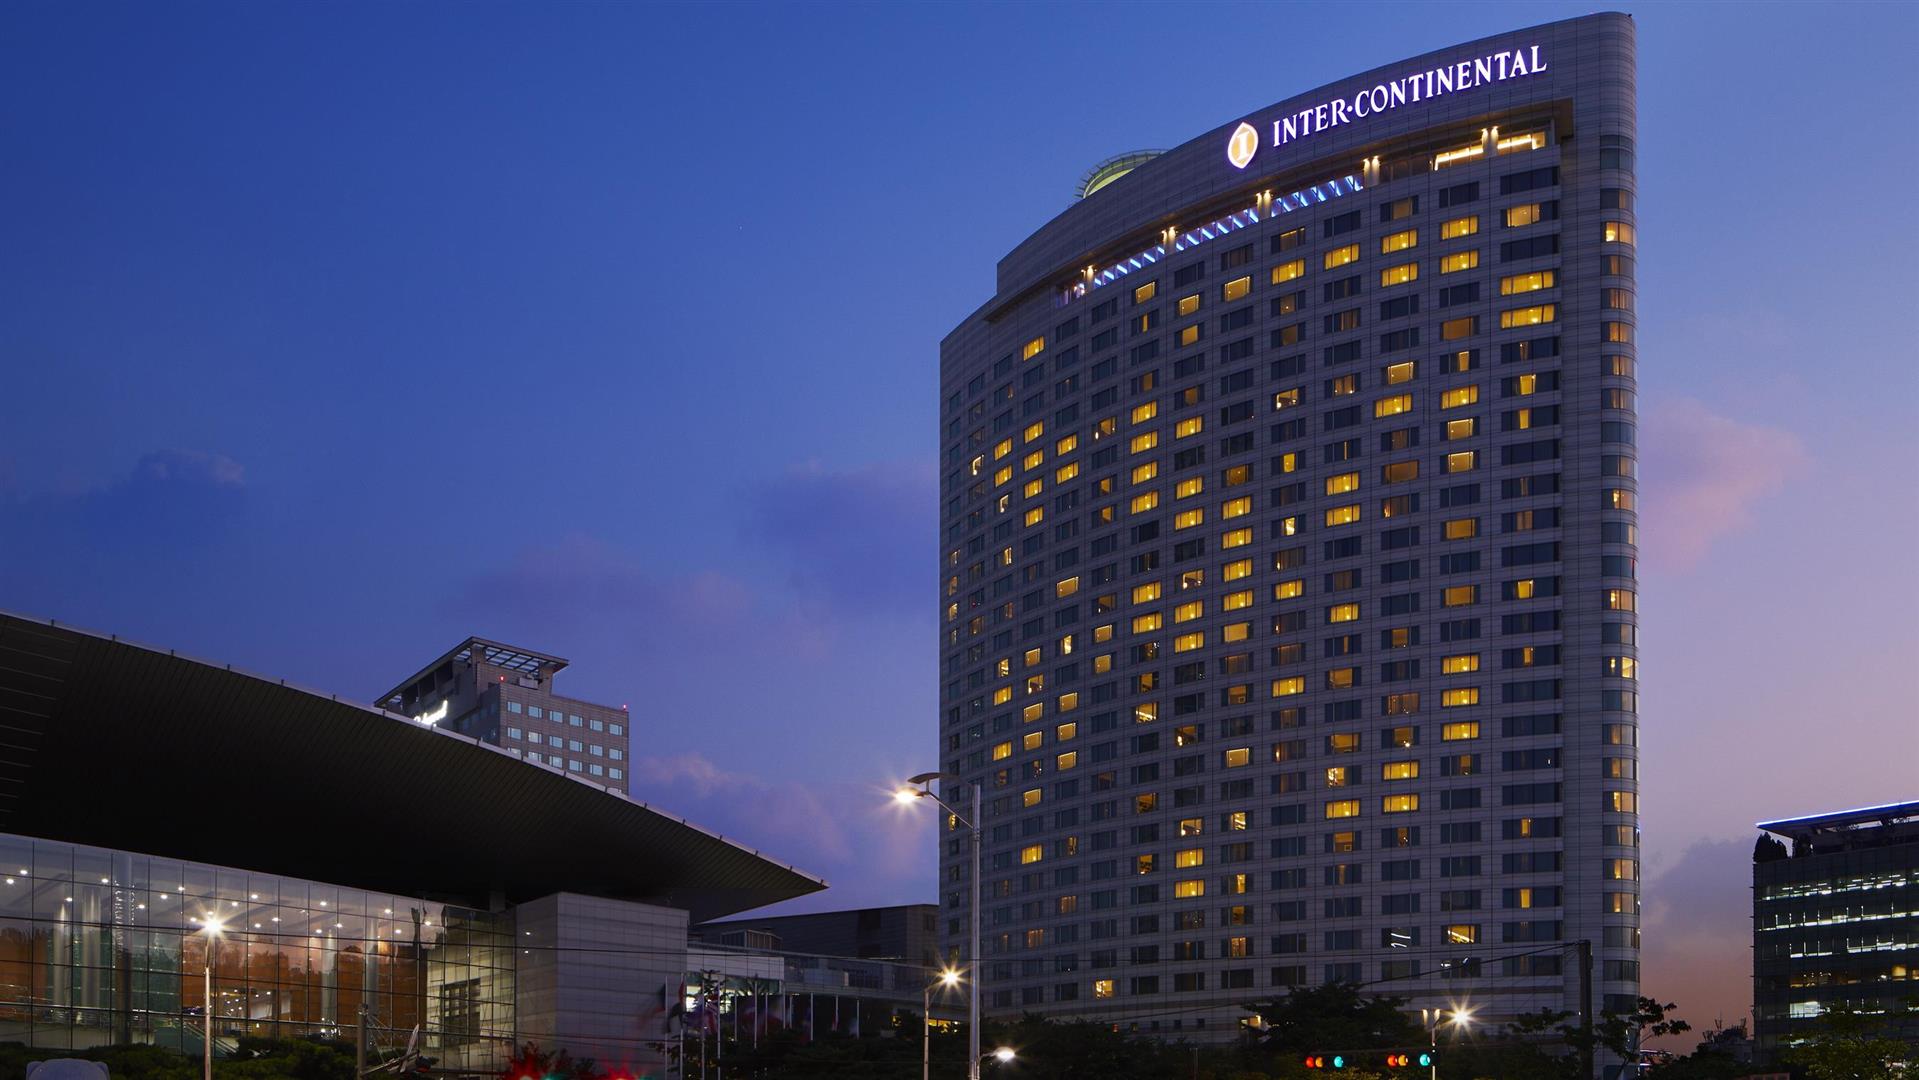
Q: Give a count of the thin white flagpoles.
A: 12